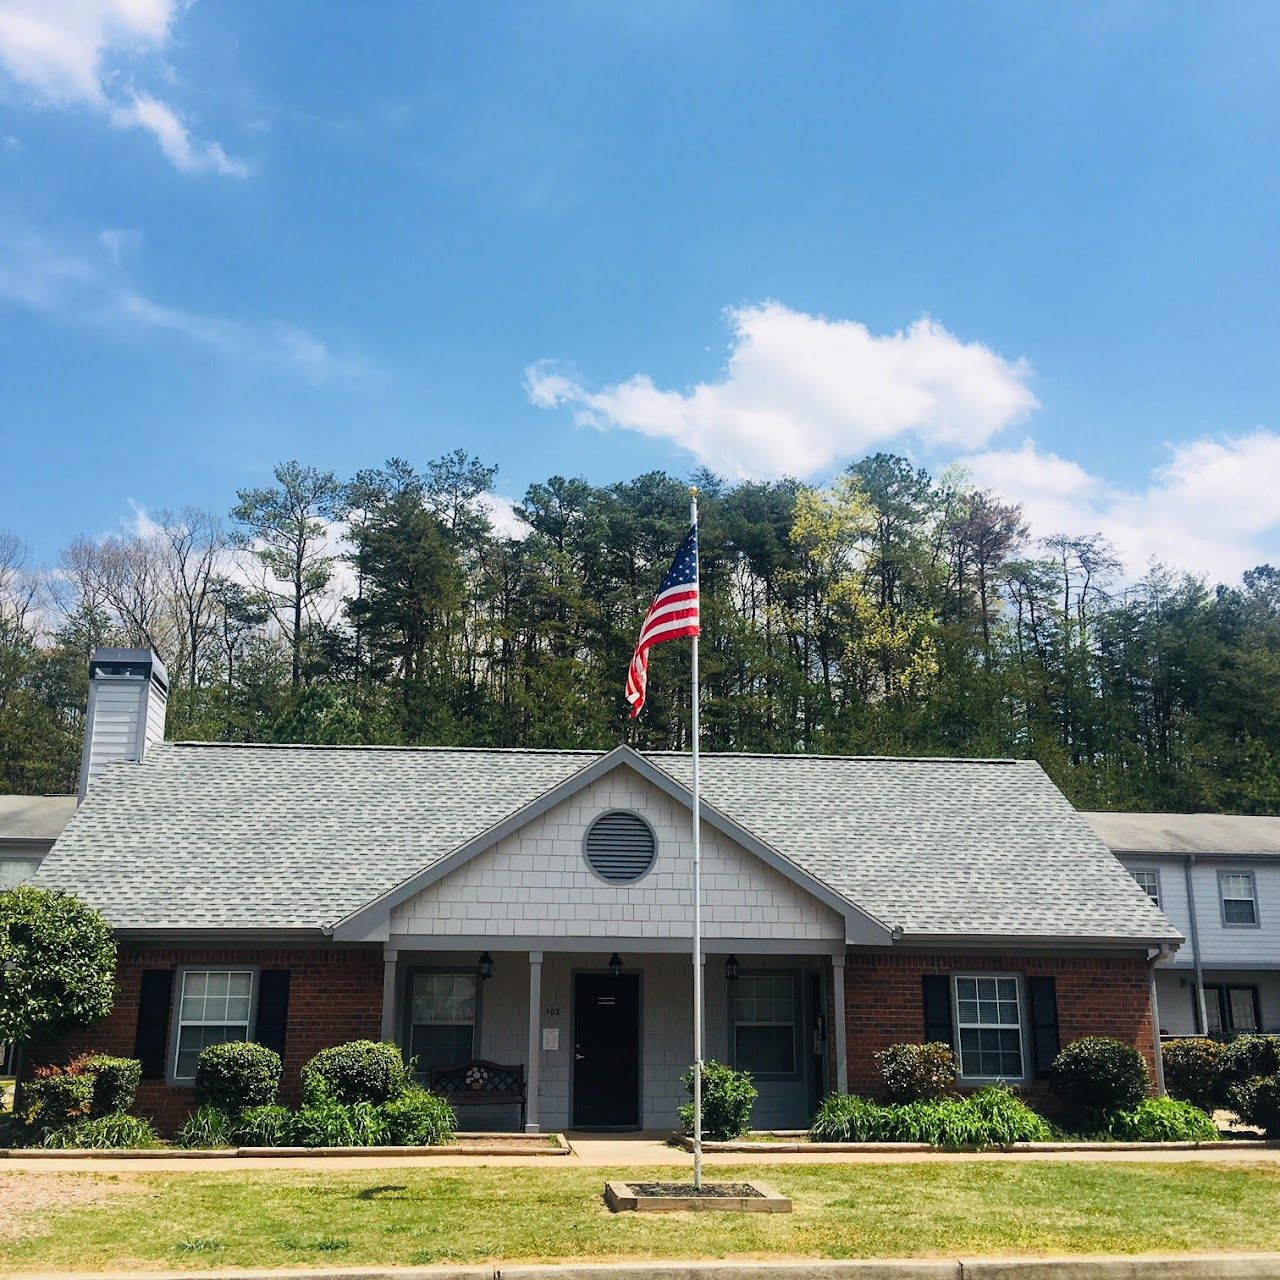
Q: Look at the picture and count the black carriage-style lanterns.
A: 3